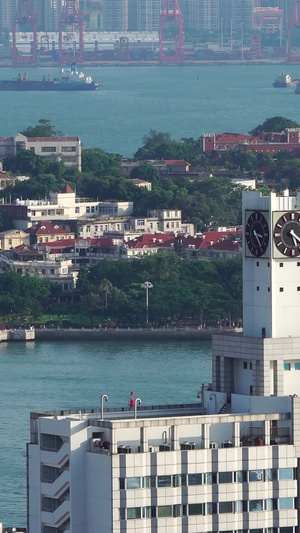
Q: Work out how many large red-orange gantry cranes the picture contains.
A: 4